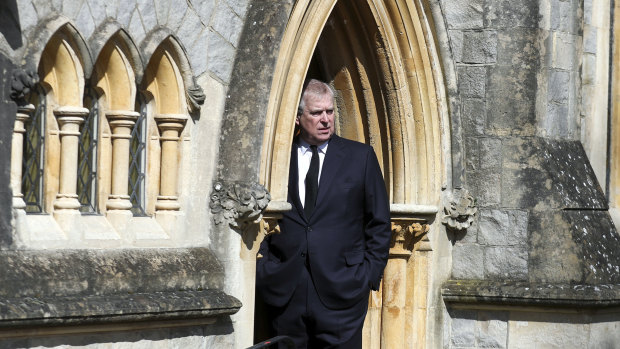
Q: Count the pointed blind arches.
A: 3